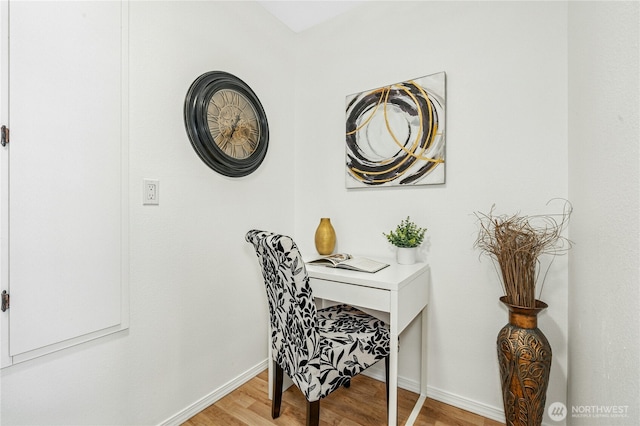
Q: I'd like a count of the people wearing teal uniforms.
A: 0